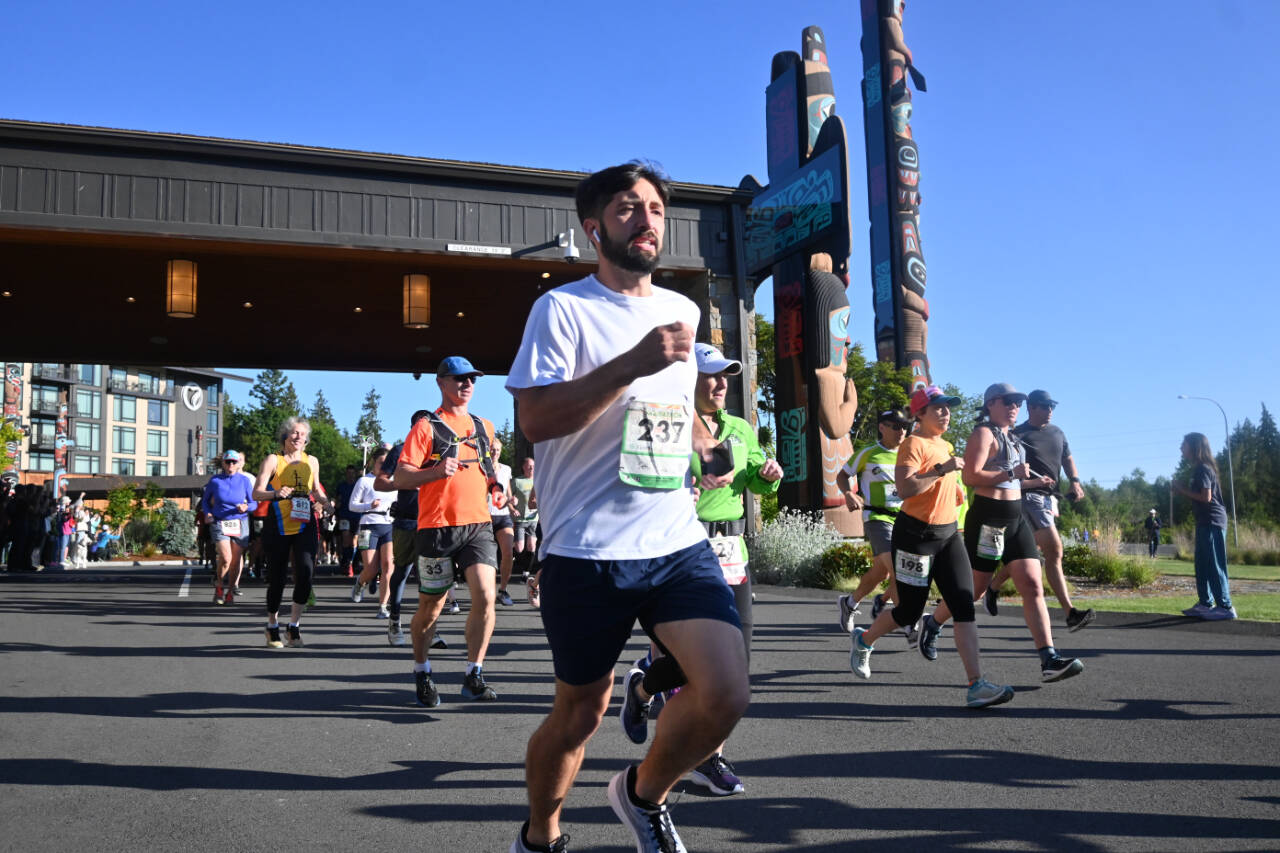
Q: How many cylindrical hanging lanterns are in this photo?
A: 2